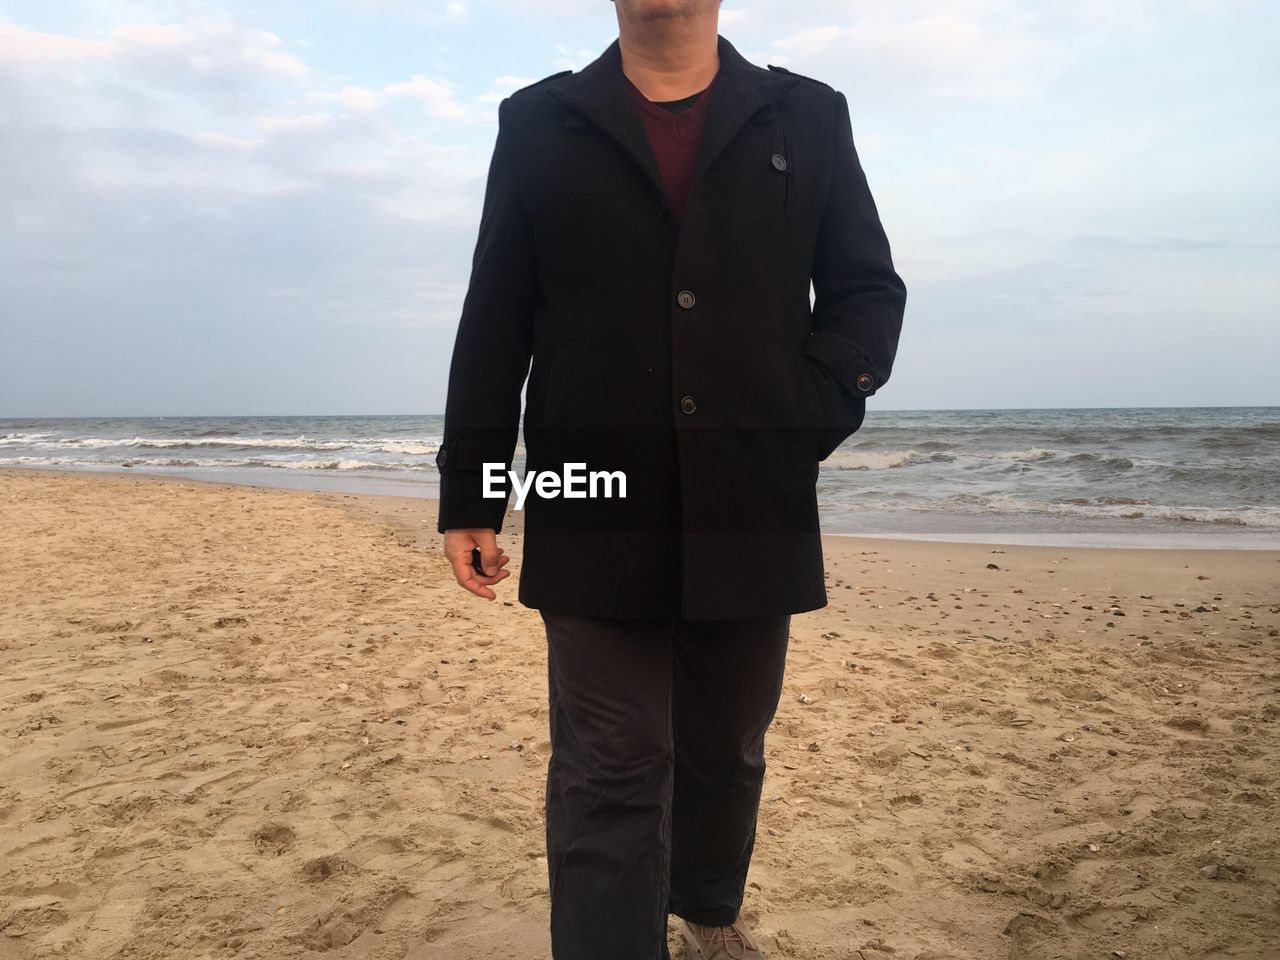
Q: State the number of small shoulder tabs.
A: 2